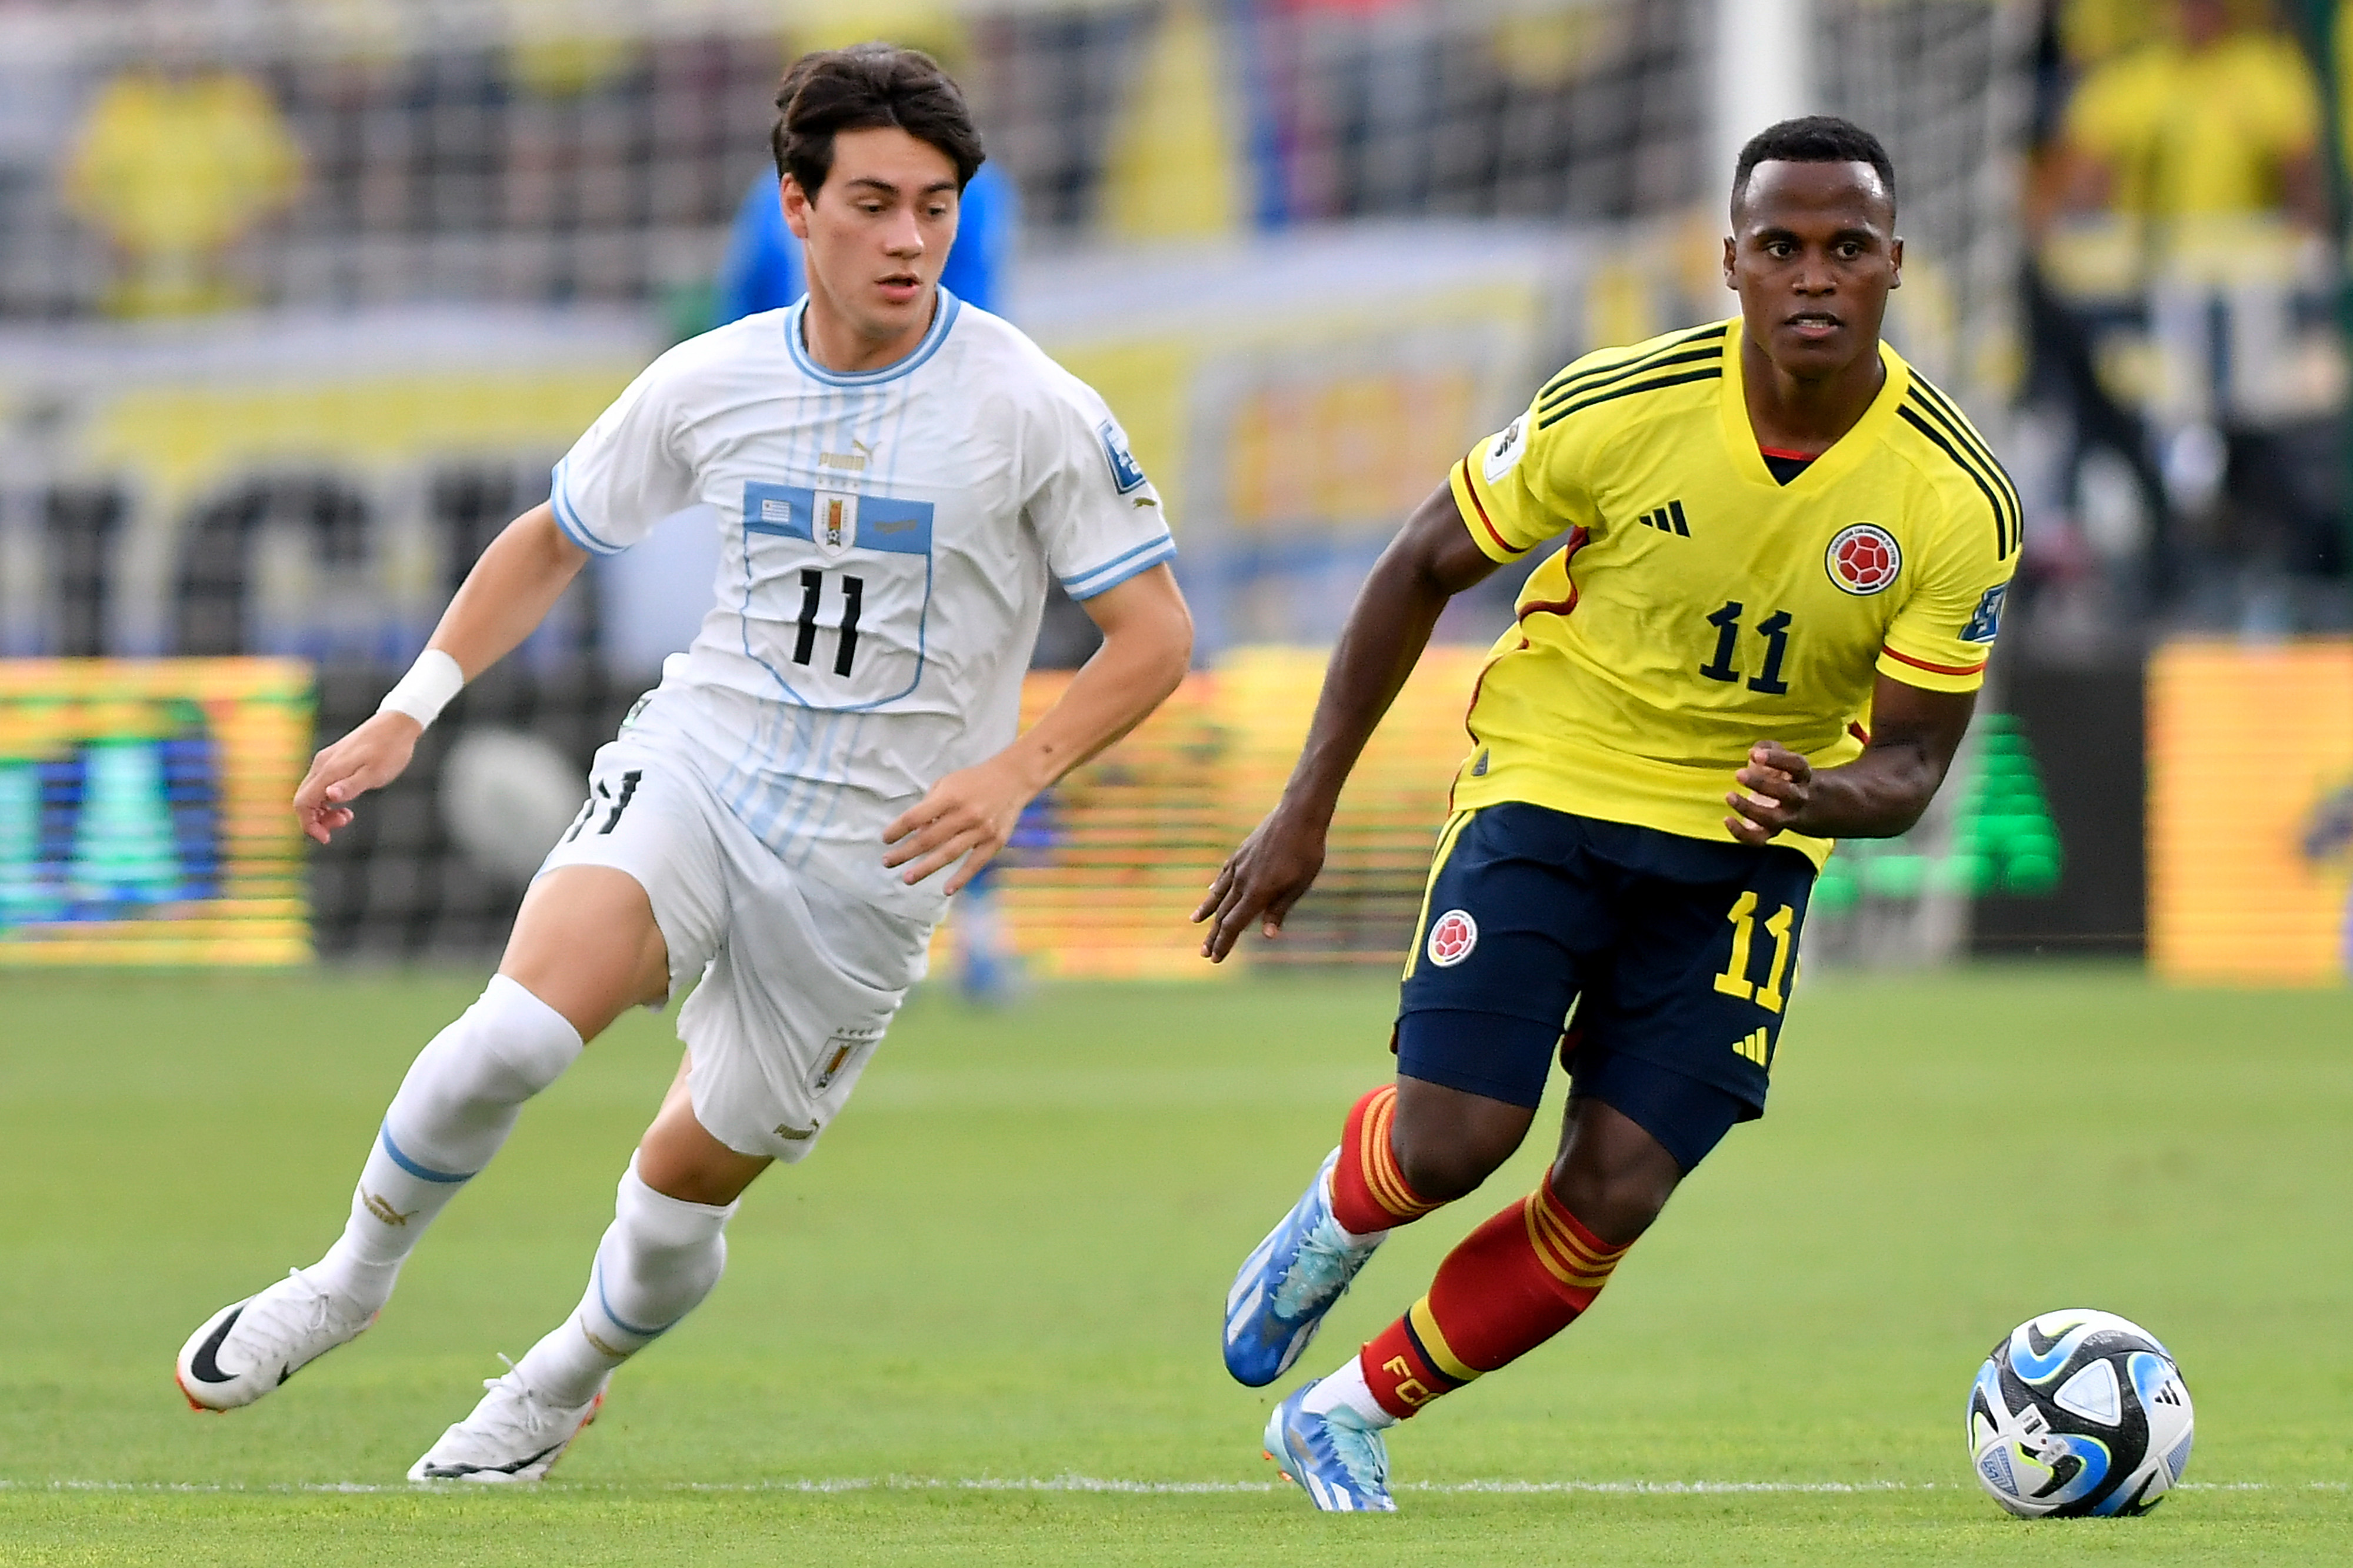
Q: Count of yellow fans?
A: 2